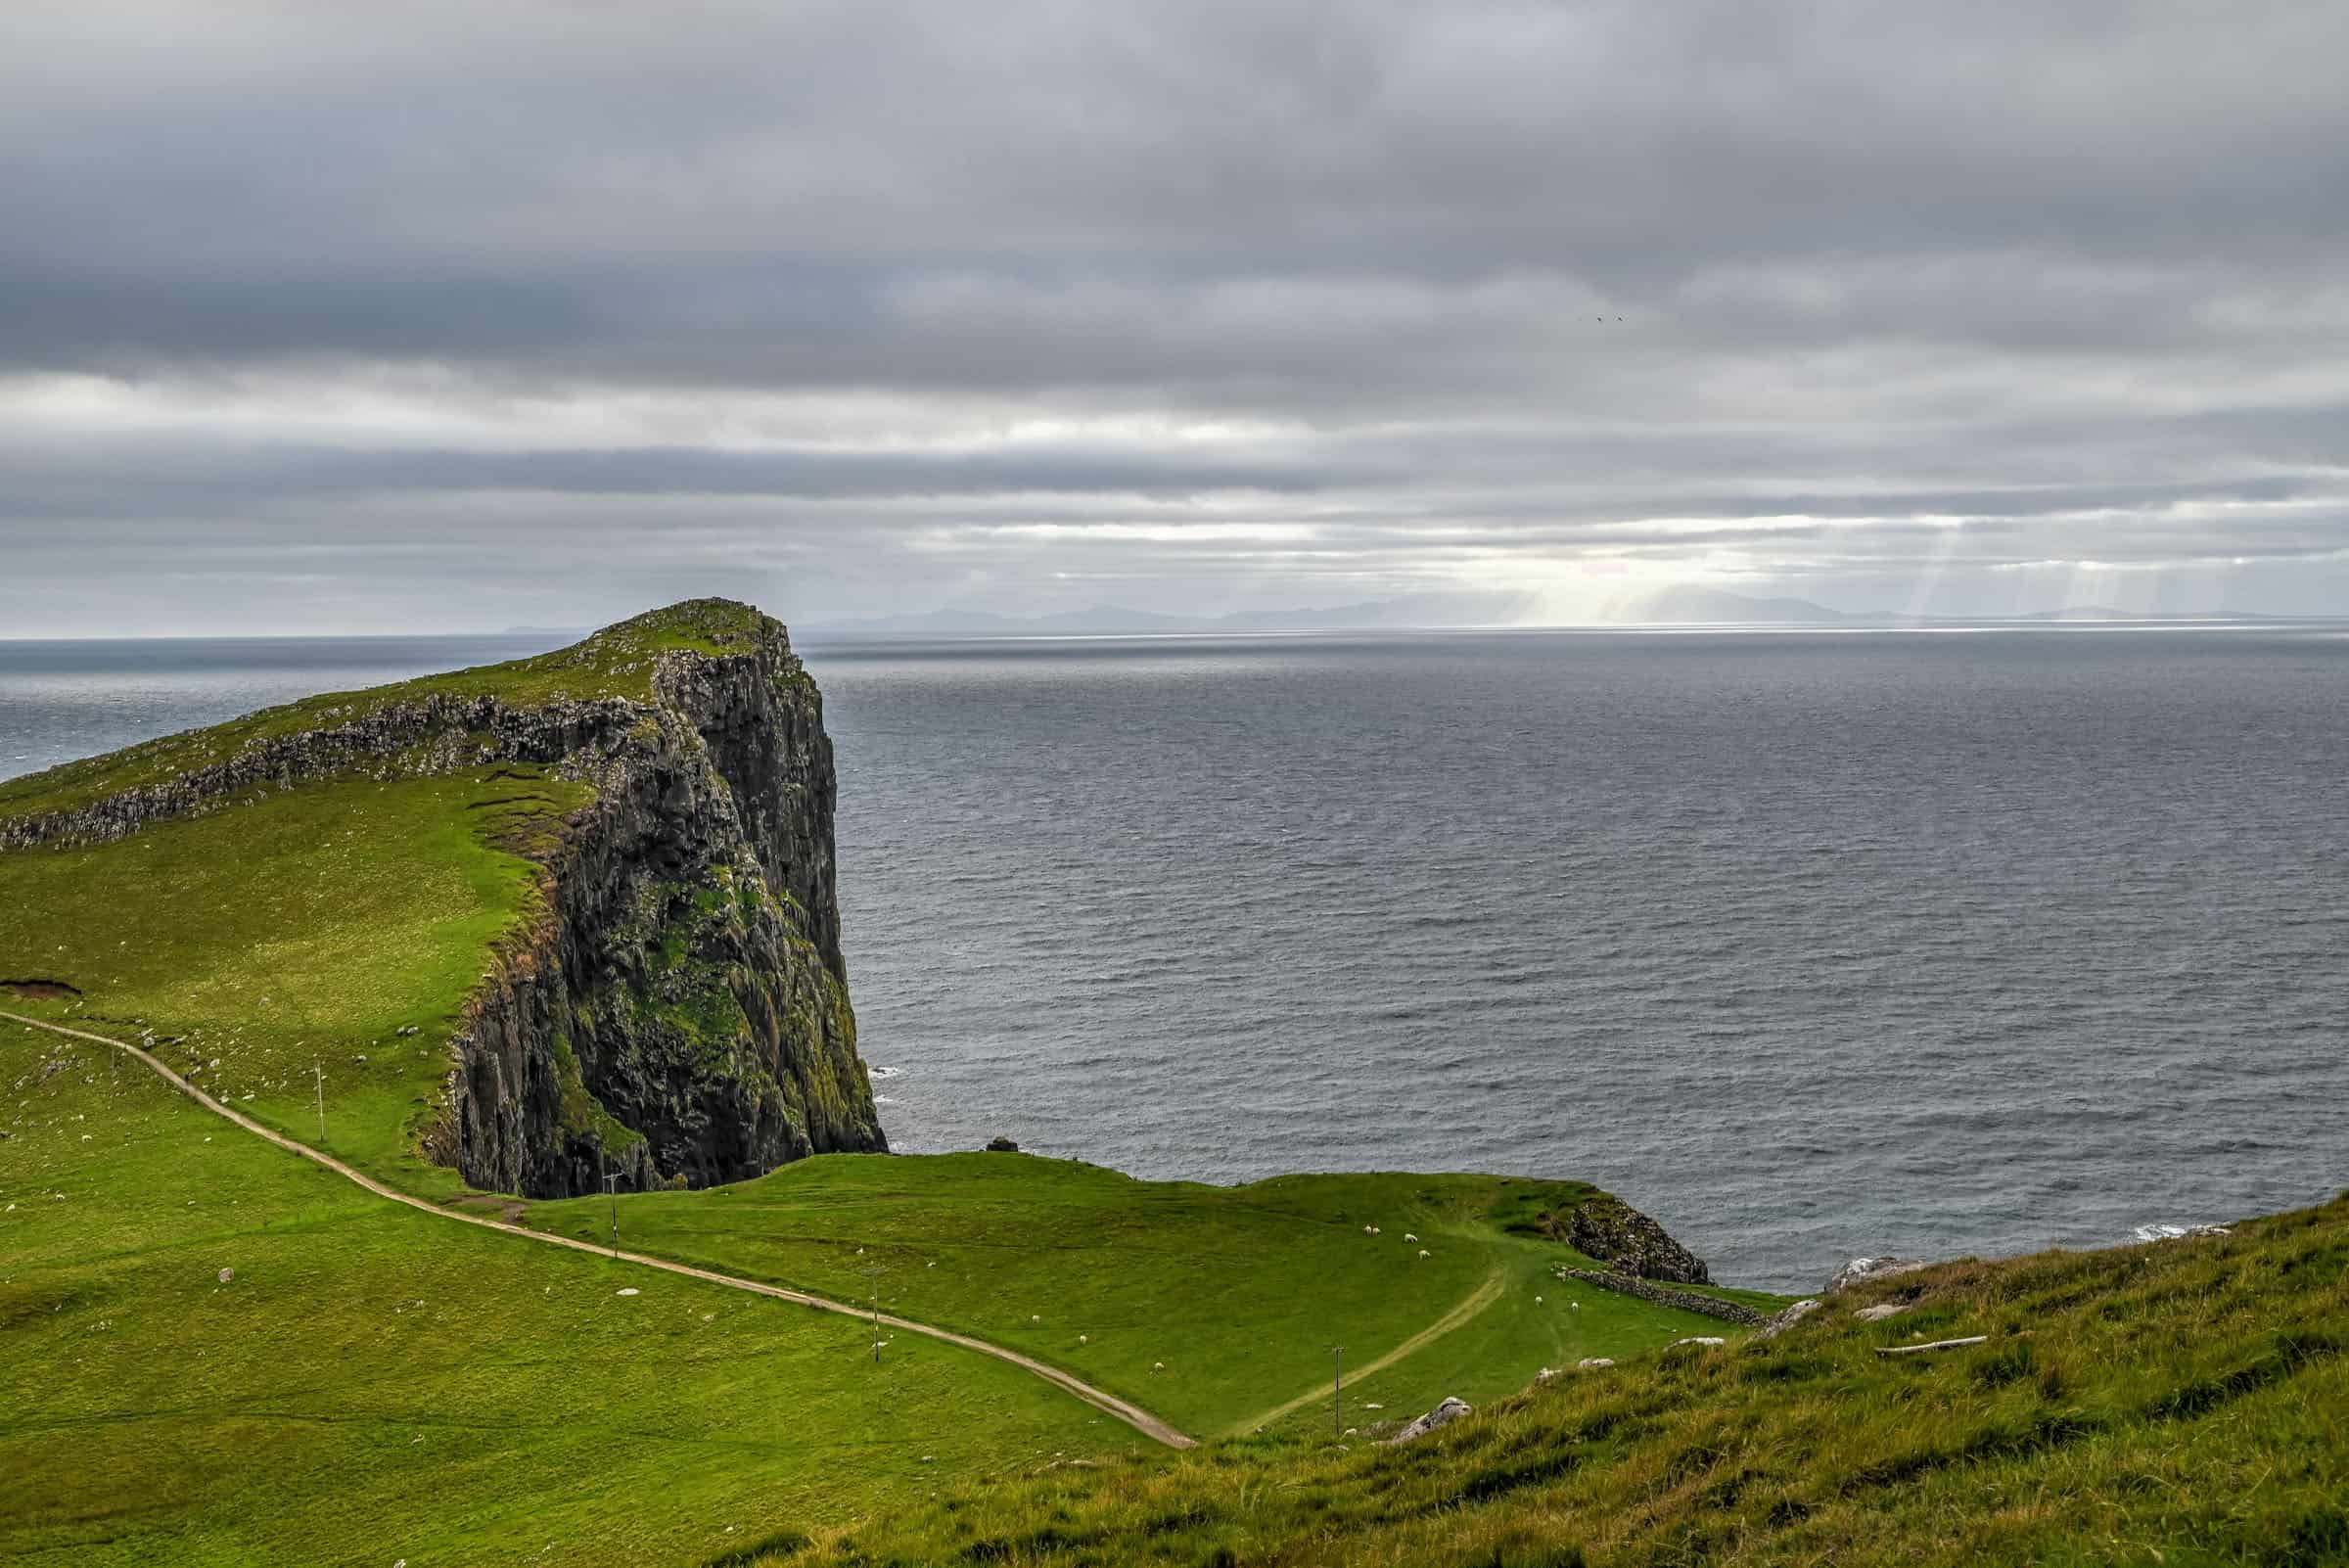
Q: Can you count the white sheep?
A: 9